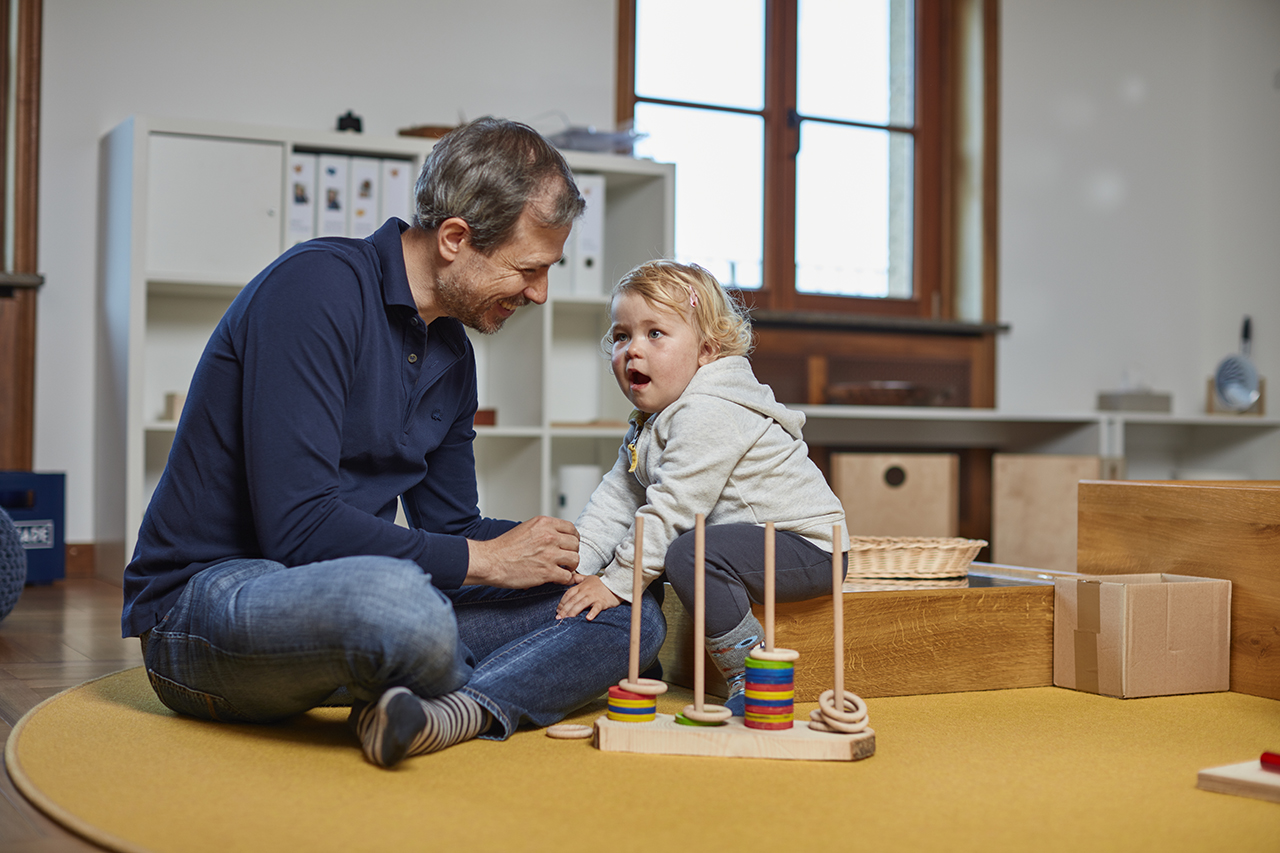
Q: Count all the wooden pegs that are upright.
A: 4